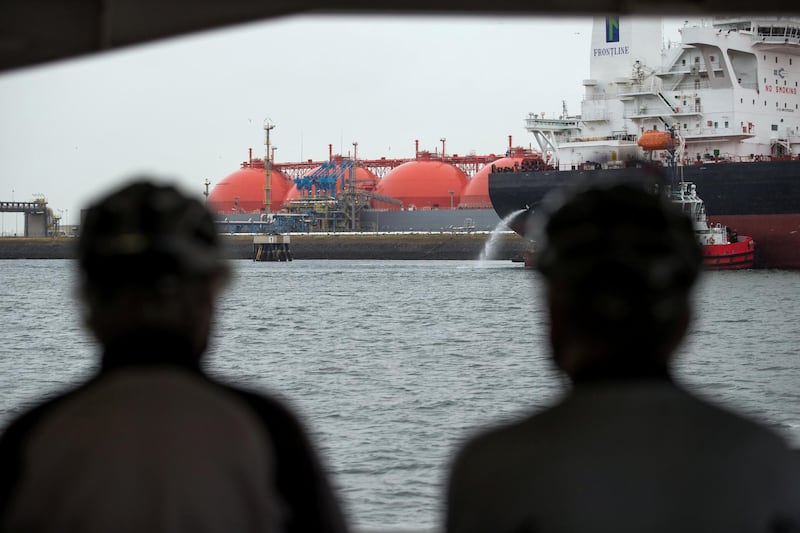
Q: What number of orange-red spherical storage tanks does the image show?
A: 4